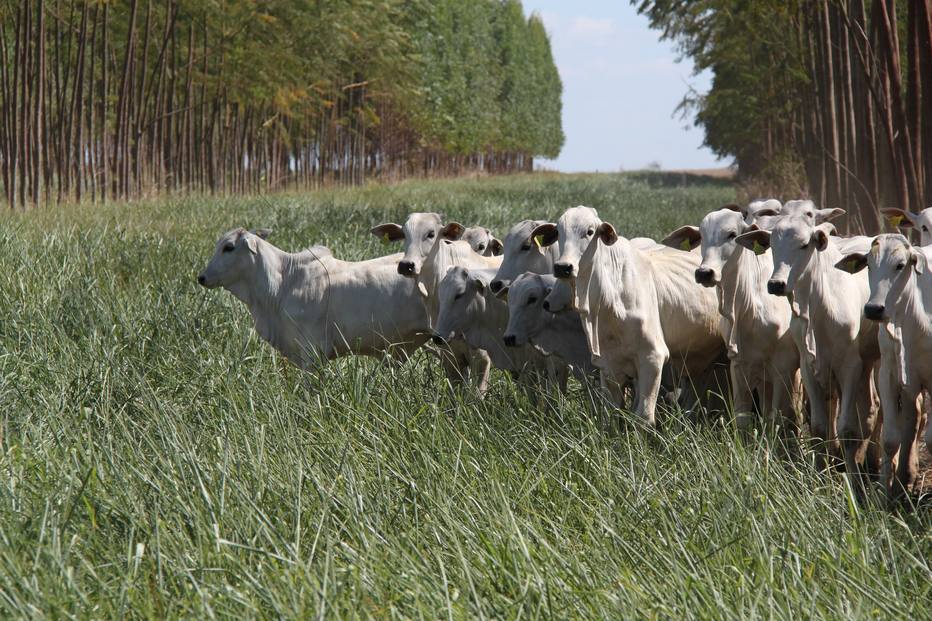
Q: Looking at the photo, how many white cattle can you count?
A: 14